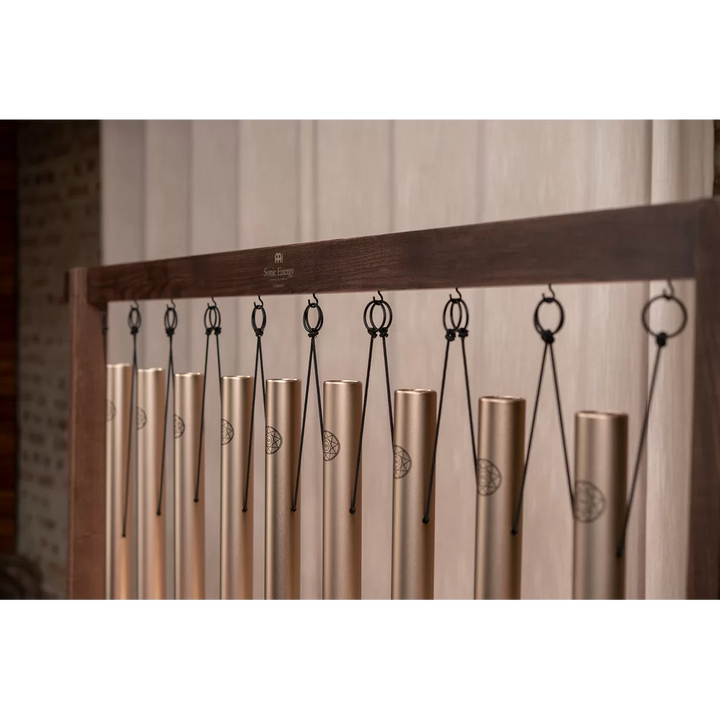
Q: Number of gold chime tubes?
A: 9